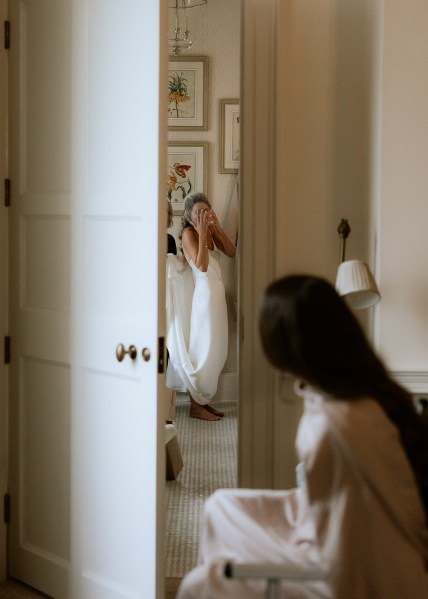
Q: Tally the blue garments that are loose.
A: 0